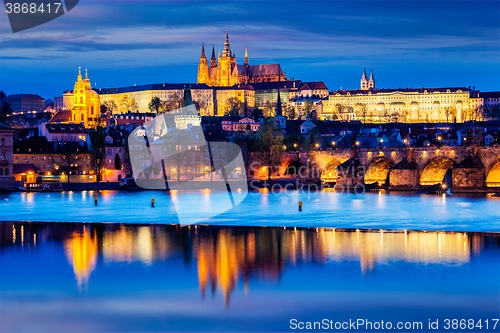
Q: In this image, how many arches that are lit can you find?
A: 4